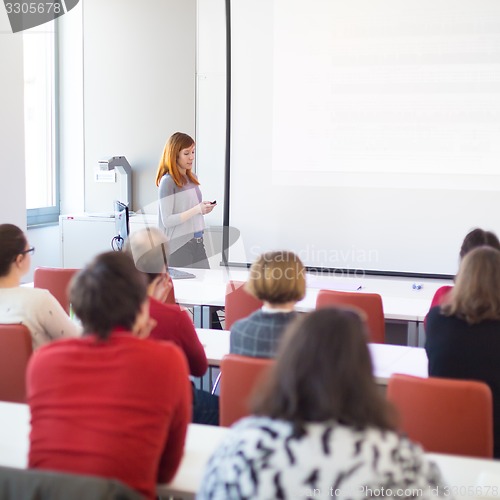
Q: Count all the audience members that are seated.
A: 7